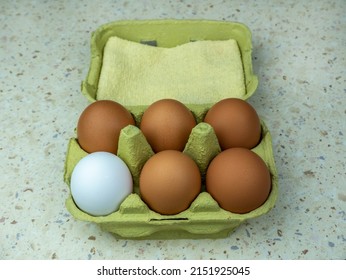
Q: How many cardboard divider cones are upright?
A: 2